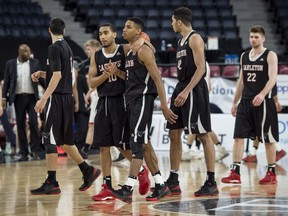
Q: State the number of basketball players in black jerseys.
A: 5